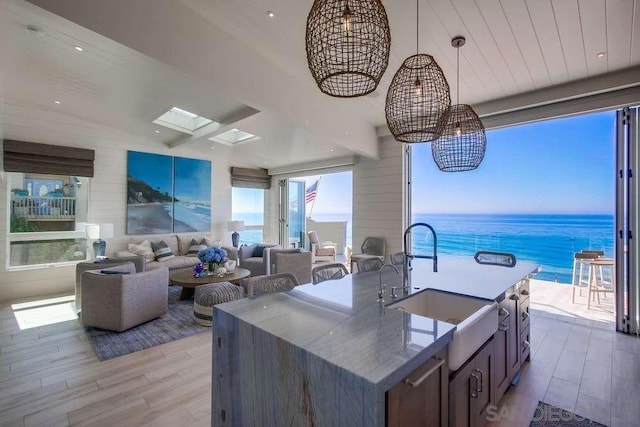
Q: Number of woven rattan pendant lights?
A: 3